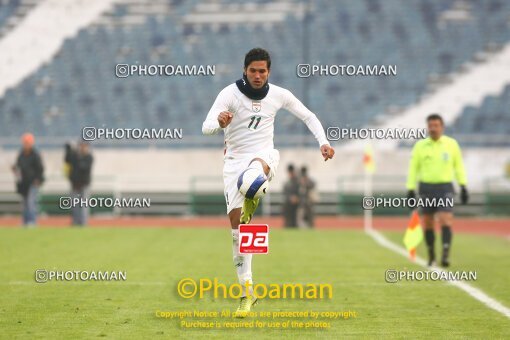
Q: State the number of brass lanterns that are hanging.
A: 0